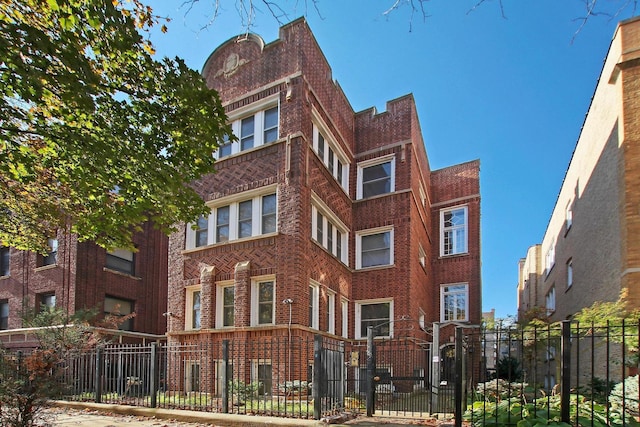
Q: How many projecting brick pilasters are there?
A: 2